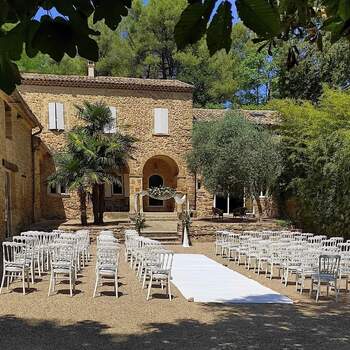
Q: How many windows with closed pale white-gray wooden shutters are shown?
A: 3